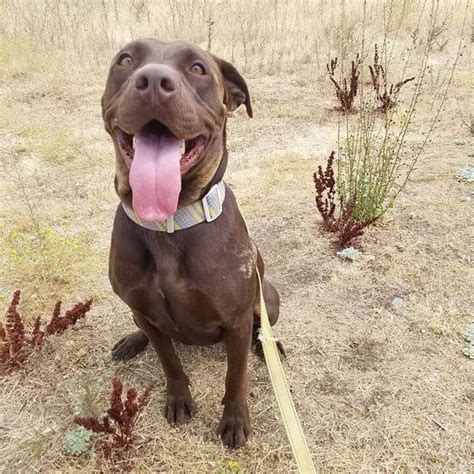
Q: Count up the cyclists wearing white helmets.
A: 0